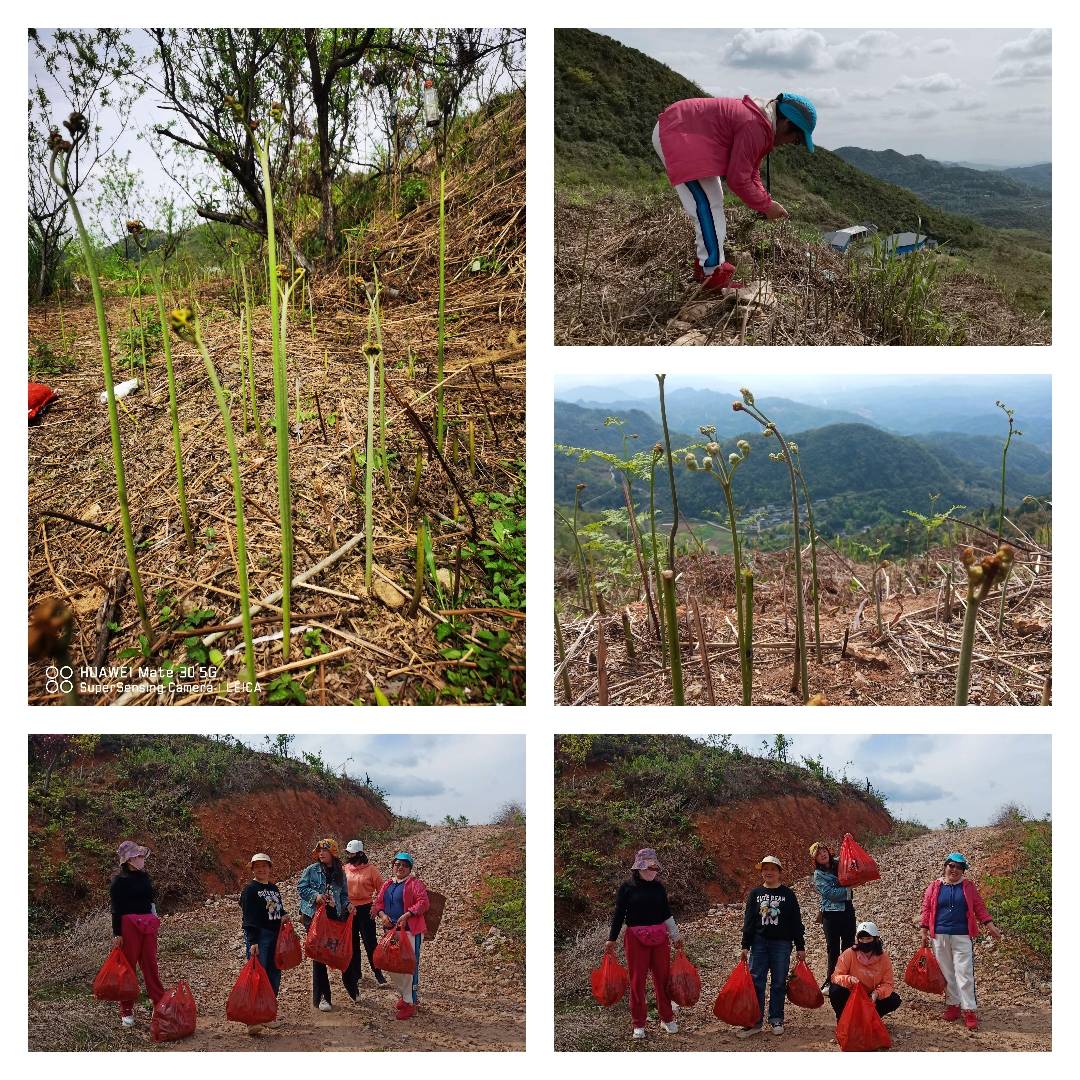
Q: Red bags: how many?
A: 13